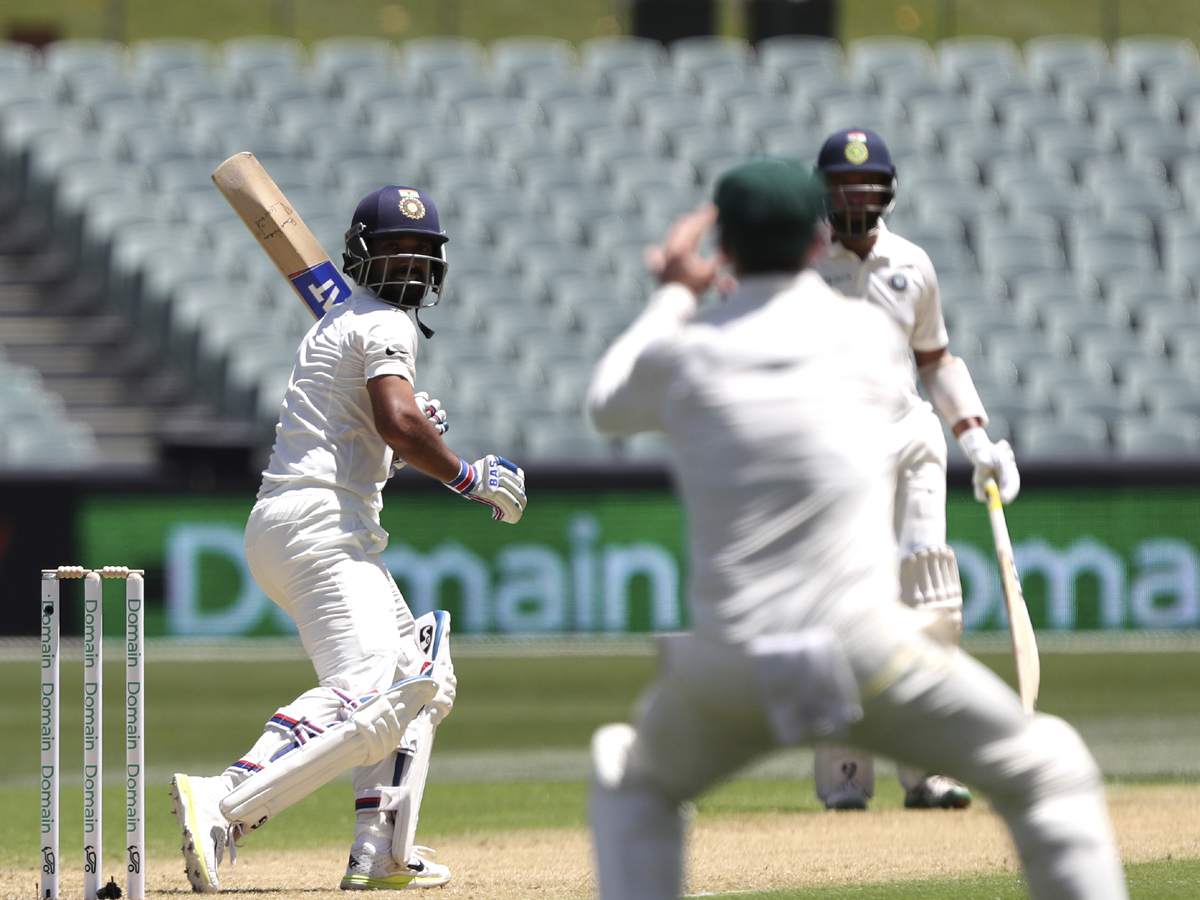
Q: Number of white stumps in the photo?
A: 3